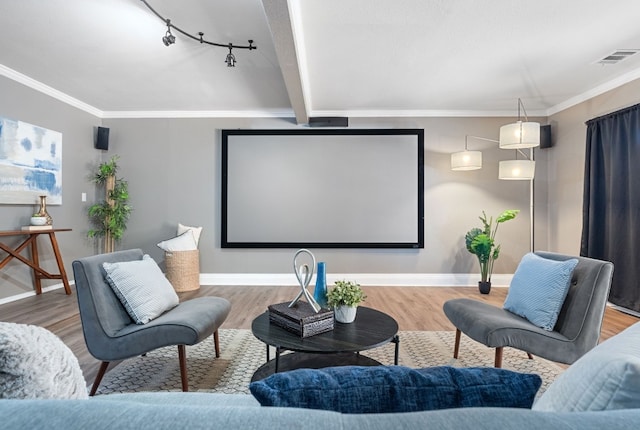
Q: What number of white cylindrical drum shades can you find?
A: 3